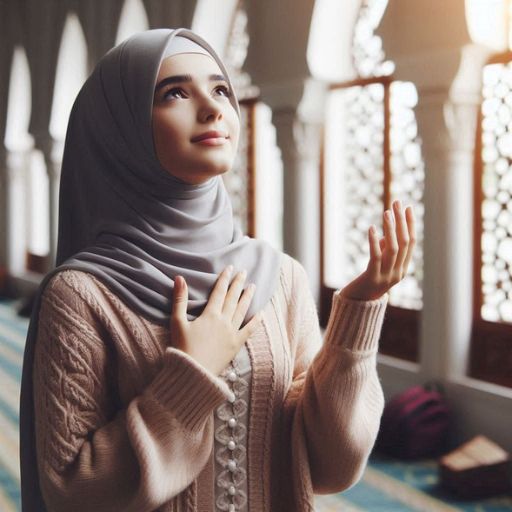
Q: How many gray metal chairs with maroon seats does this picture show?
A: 0